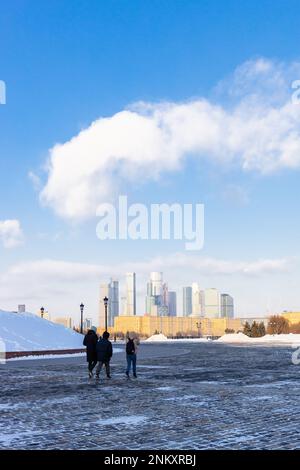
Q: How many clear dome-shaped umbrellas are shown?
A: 0